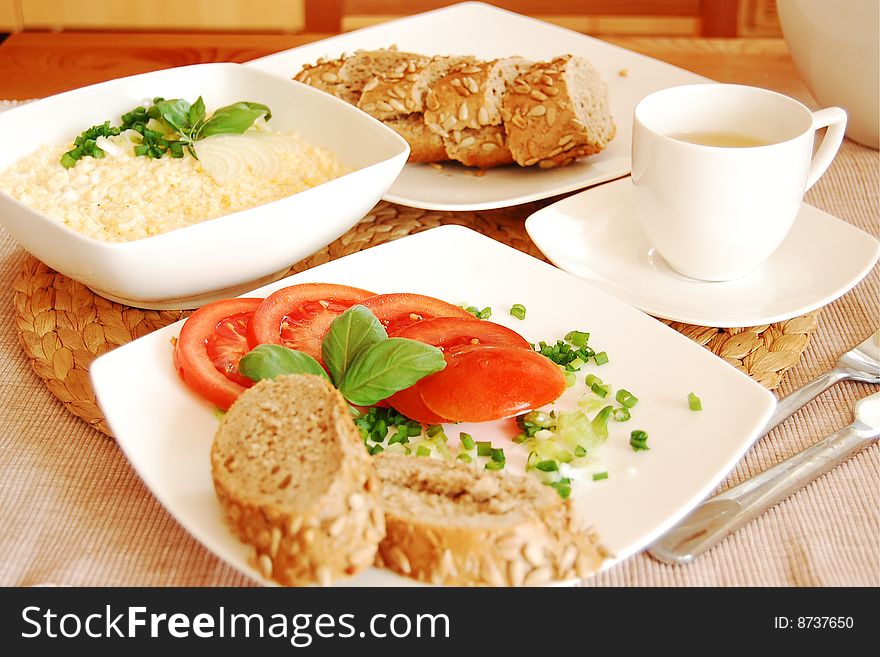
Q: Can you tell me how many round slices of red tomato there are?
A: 5